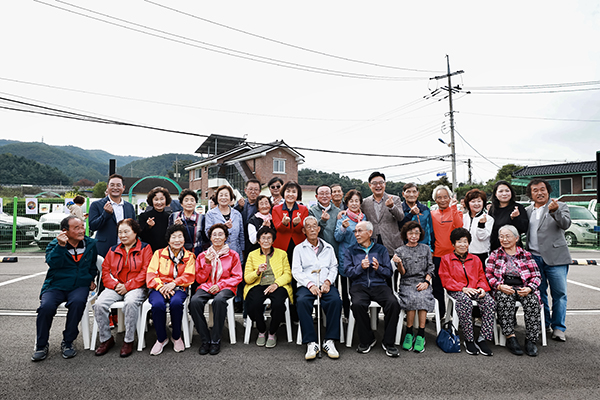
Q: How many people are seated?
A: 10